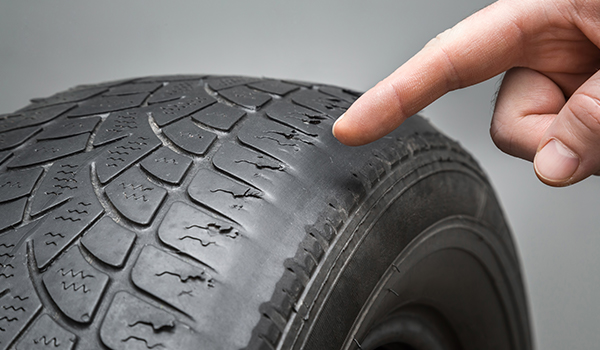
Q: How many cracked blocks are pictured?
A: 8